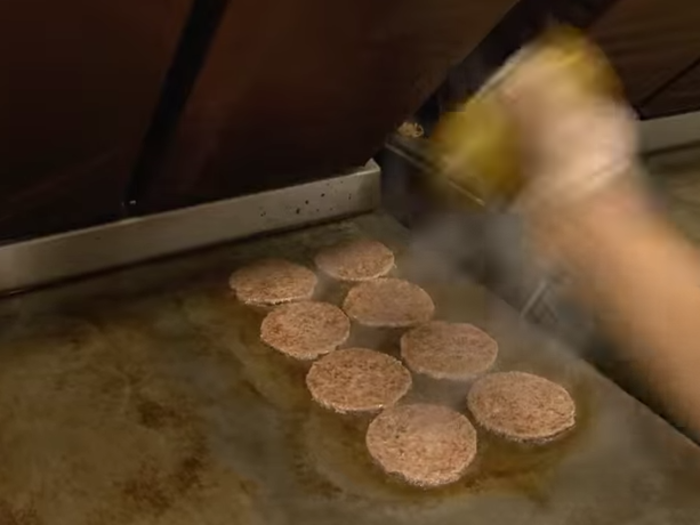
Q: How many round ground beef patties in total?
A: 8